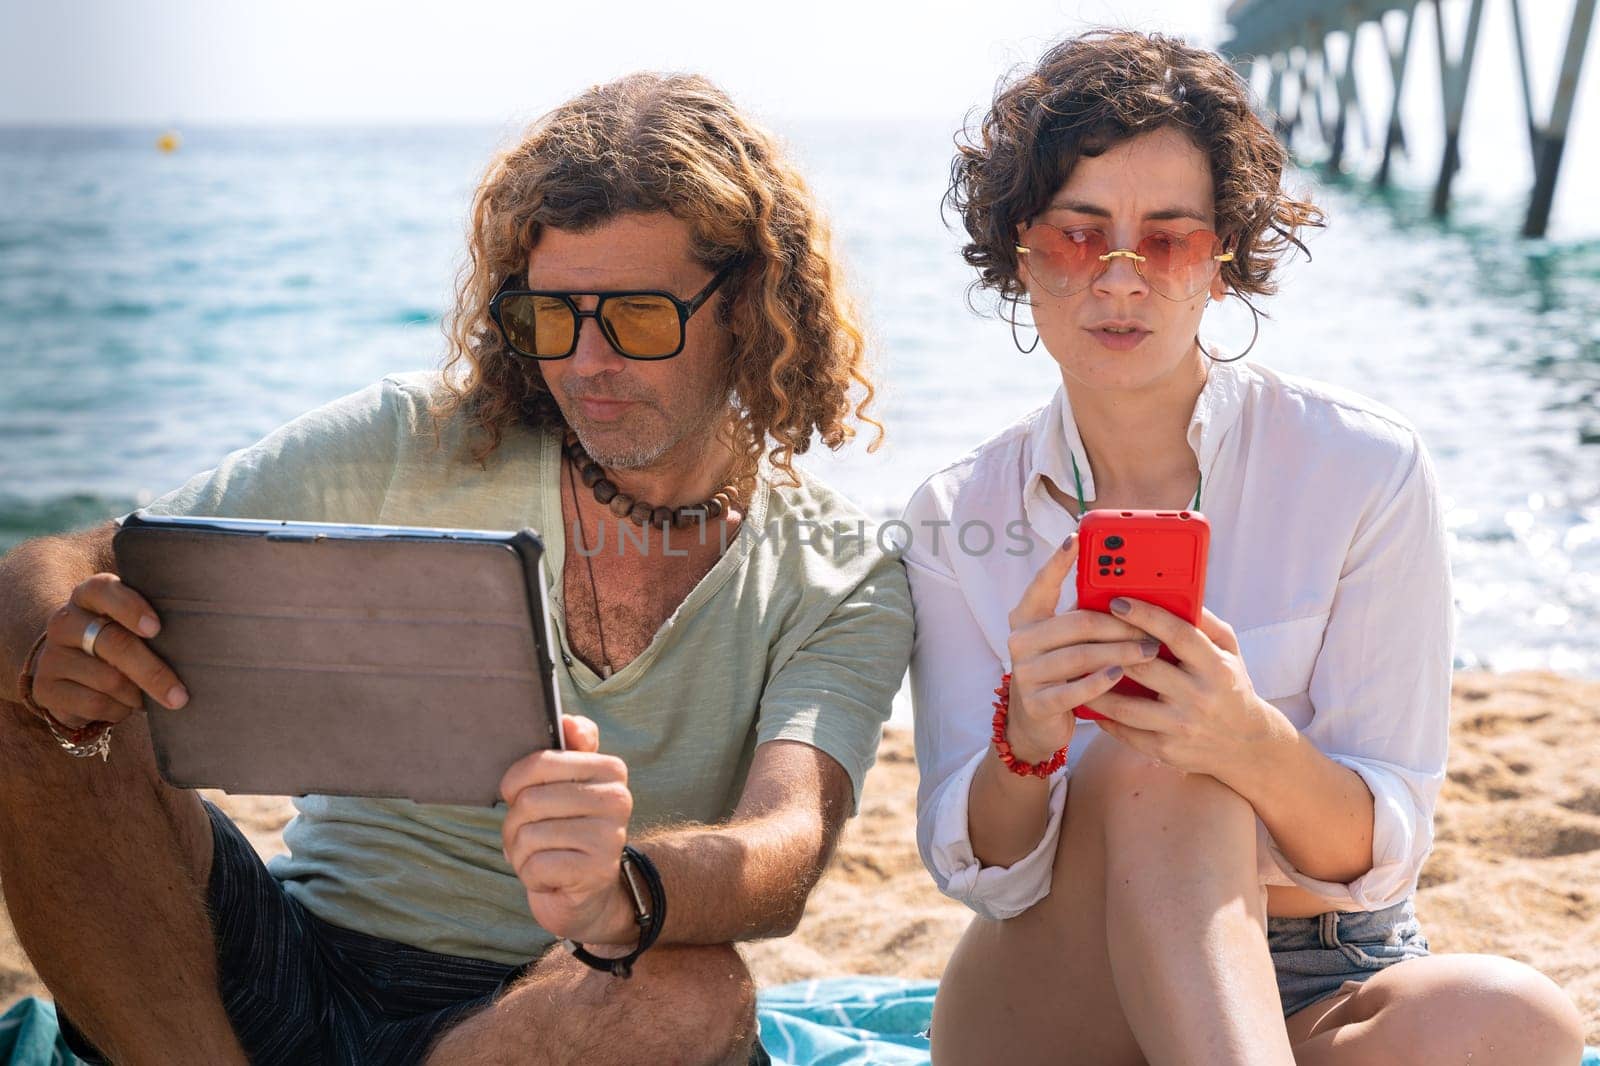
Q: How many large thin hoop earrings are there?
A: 2